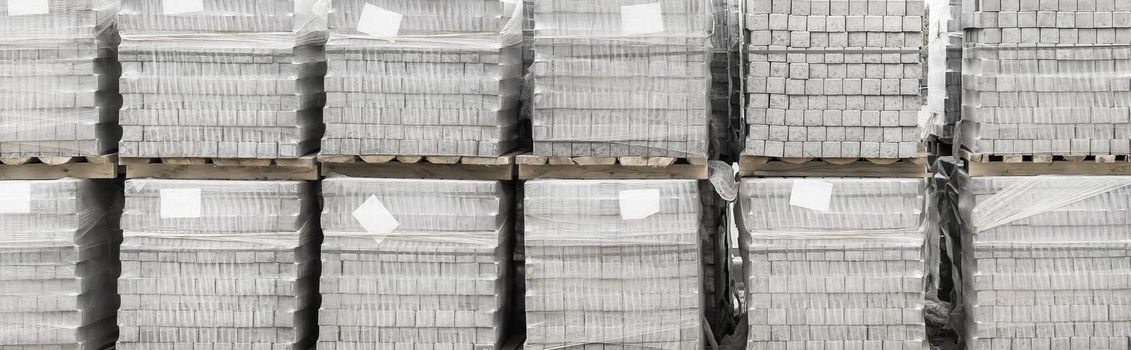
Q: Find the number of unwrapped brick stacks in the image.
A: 1